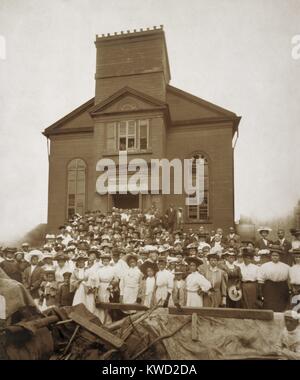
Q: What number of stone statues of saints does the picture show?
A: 0